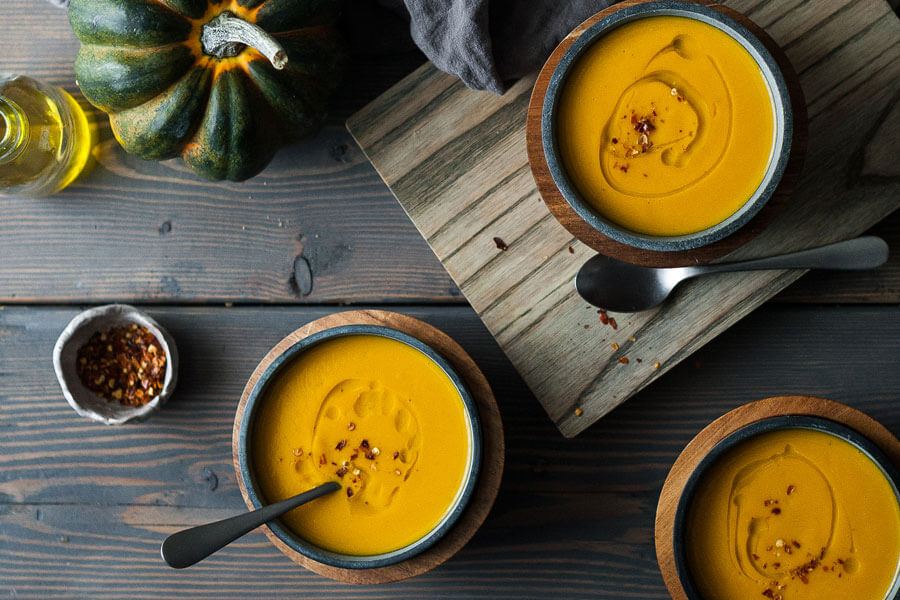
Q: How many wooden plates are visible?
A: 3